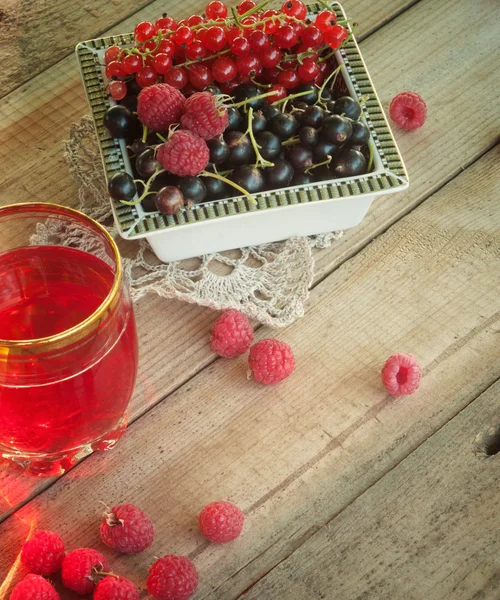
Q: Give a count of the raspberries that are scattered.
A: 11